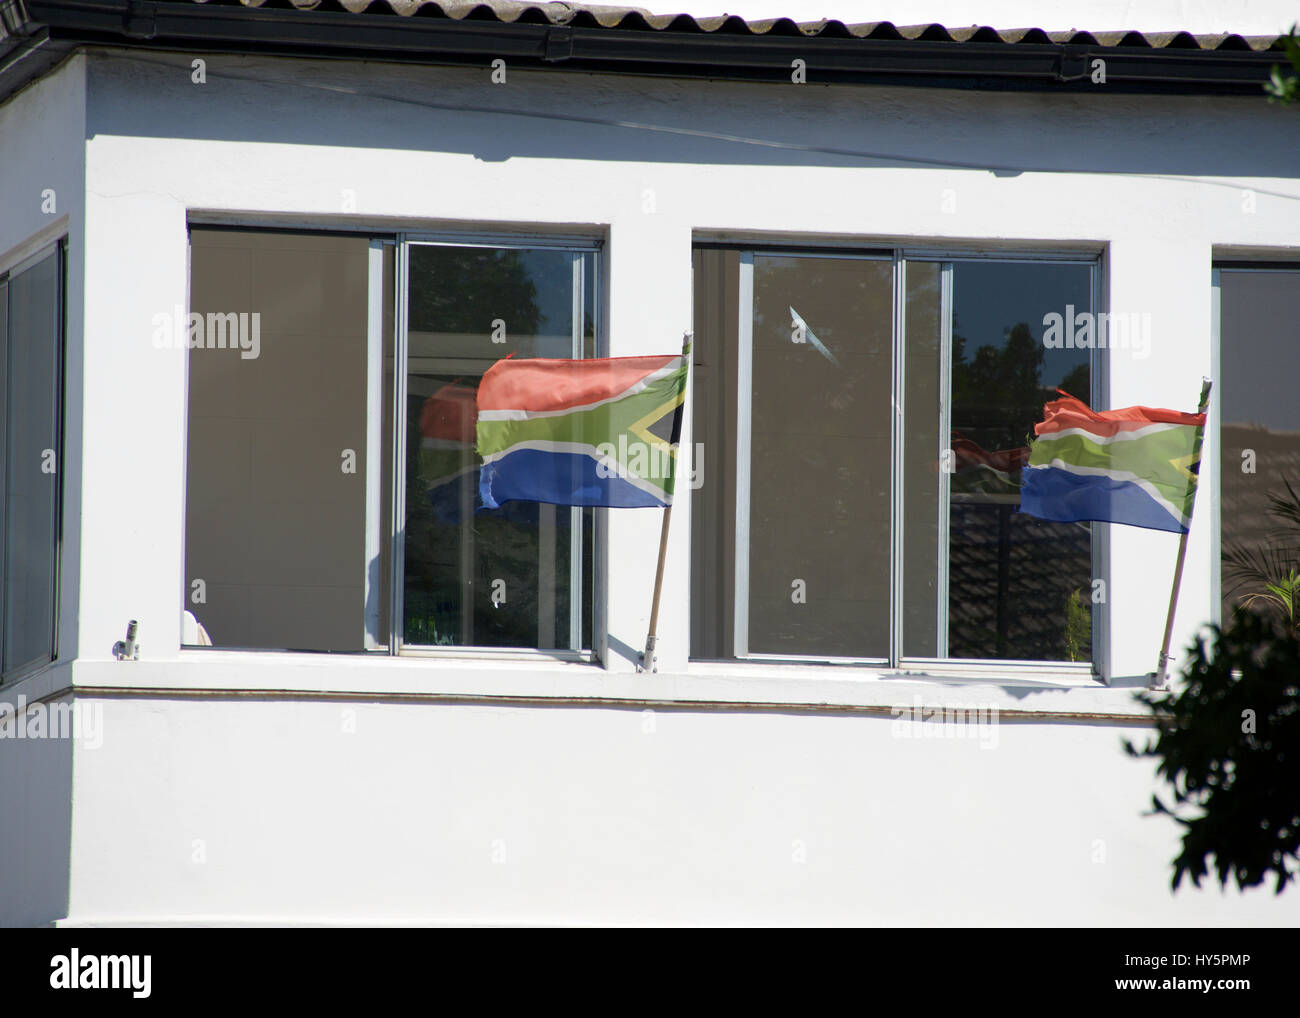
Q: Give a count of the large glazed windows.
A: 4